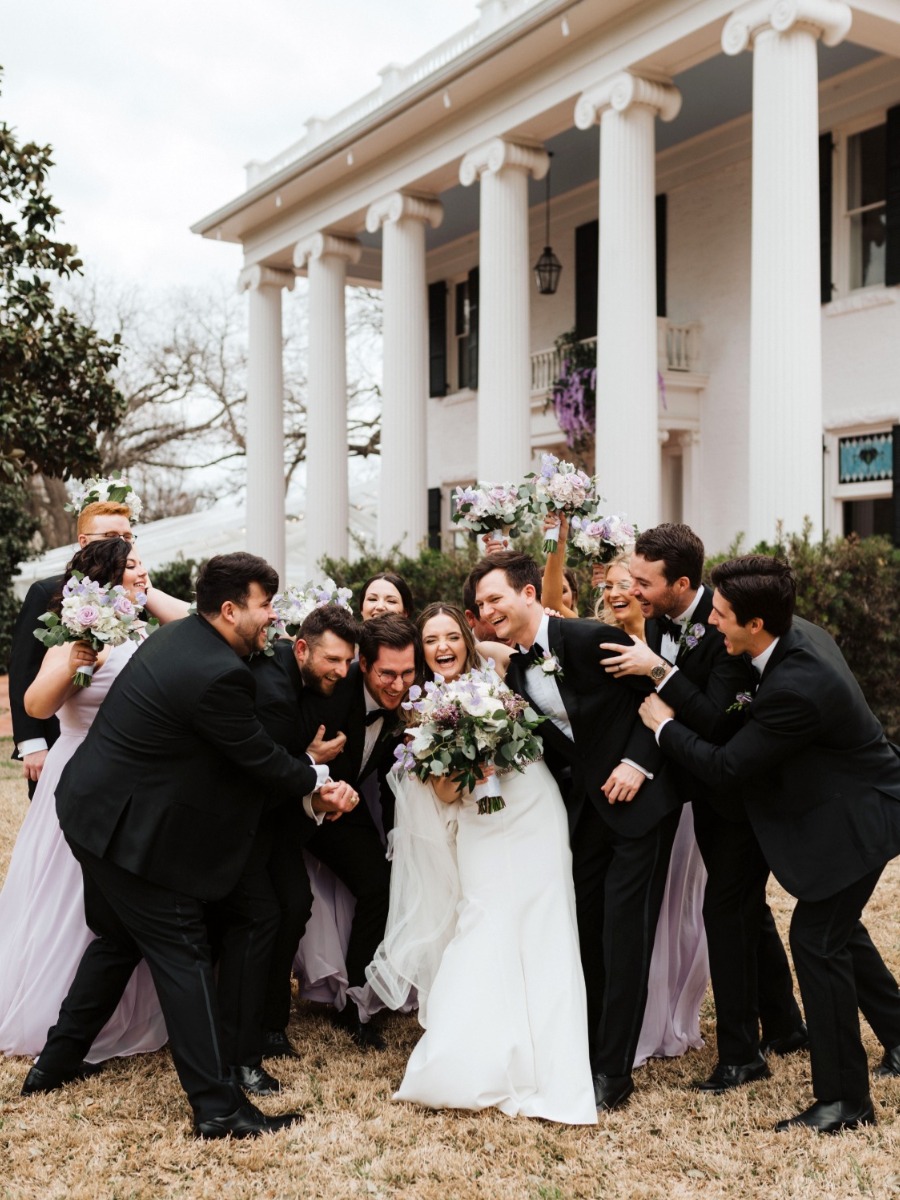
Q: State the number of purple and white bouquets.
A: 7